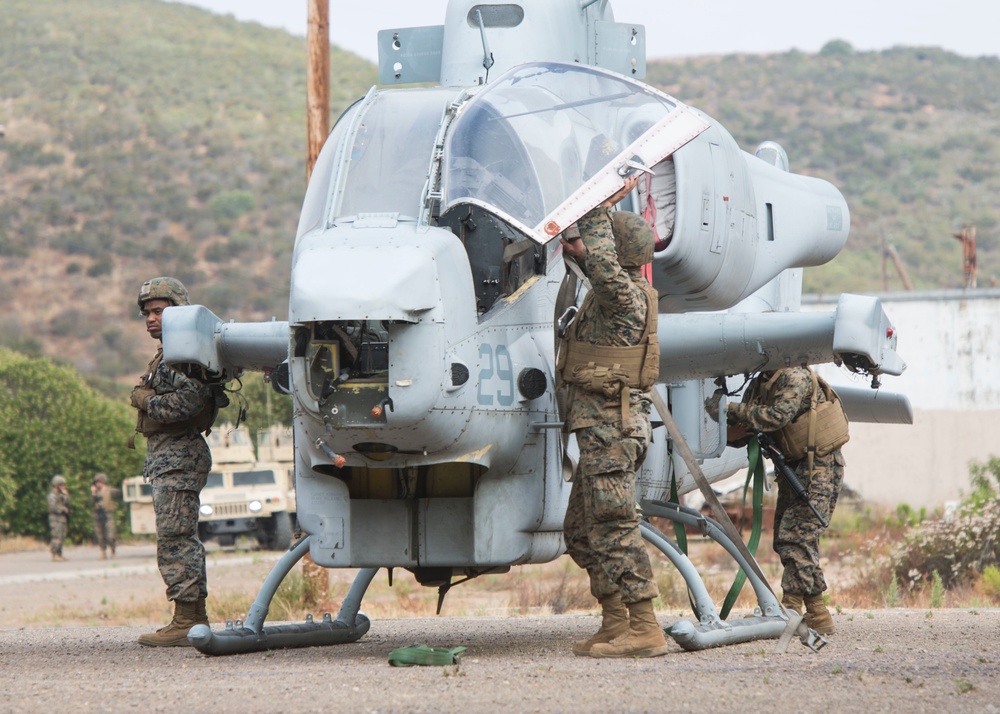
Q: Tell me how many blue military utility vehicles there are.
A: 0